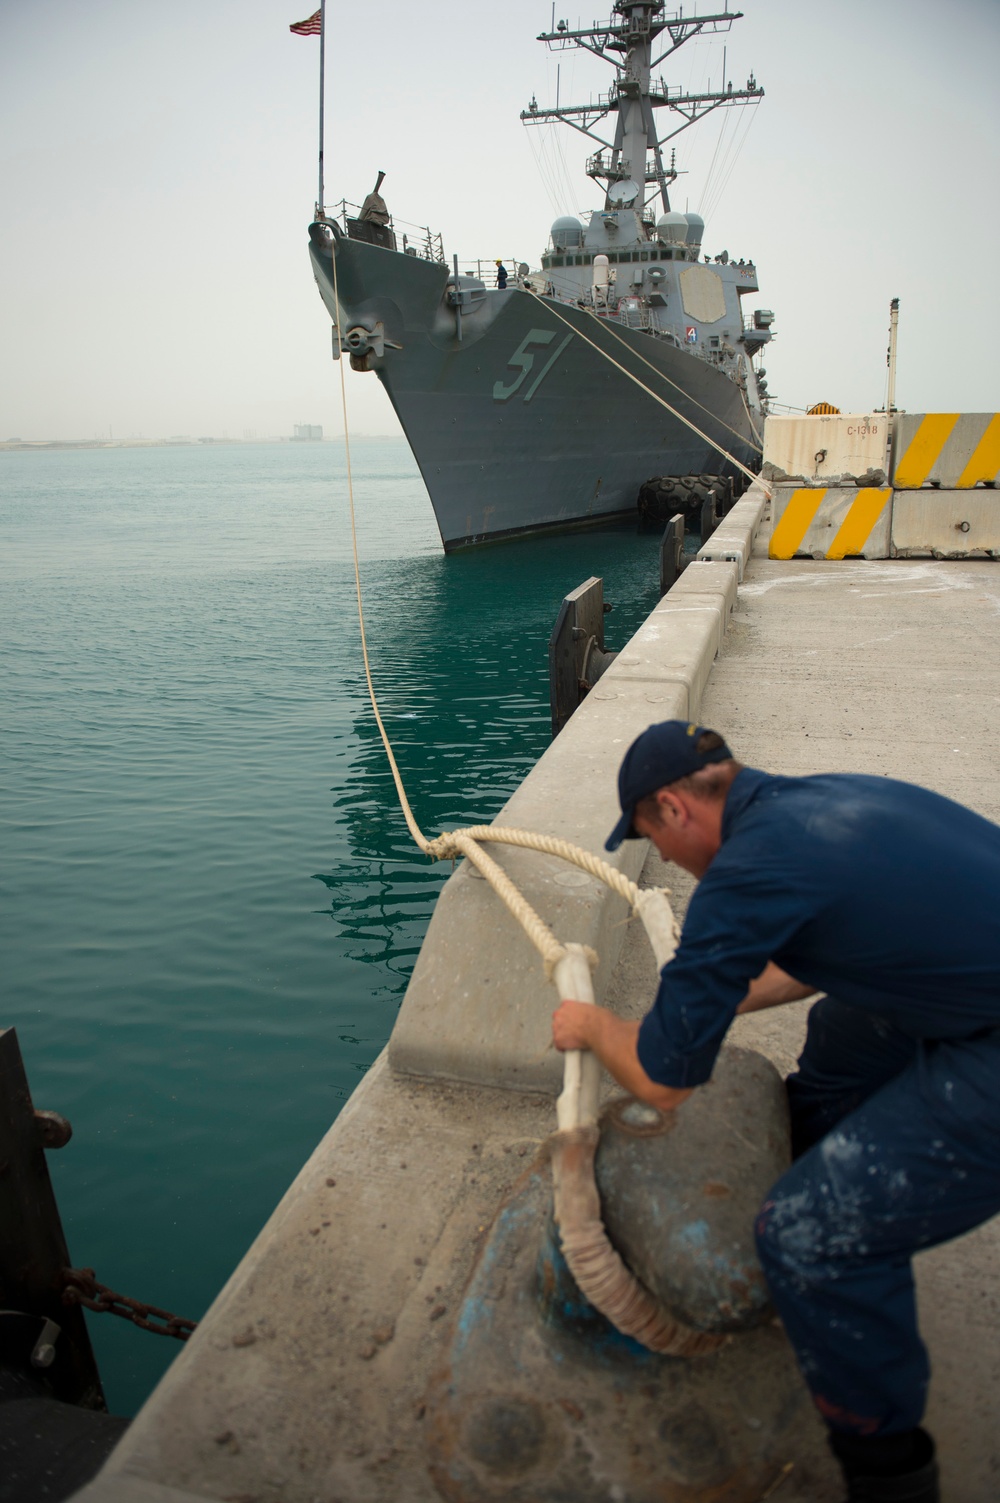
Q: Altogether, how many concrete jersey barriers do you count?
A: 4